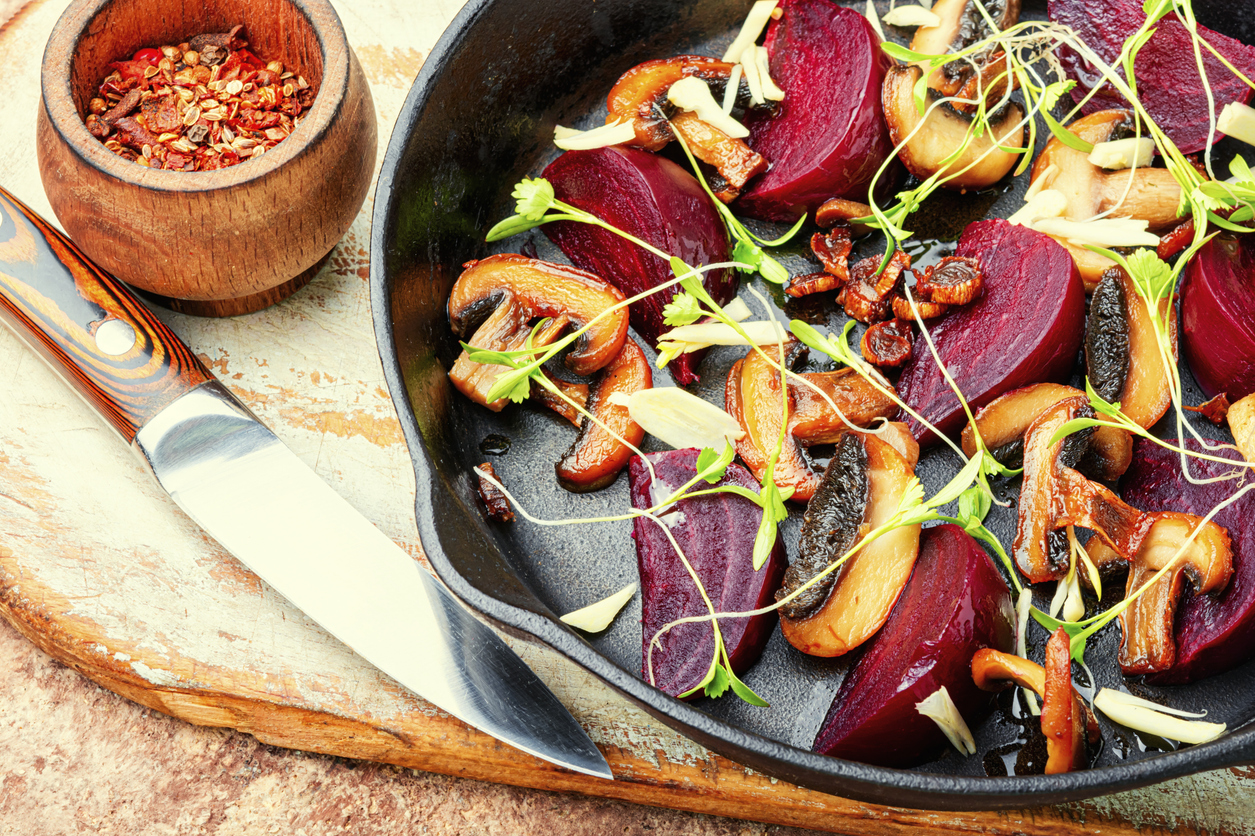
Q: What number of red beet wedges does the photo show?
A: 8